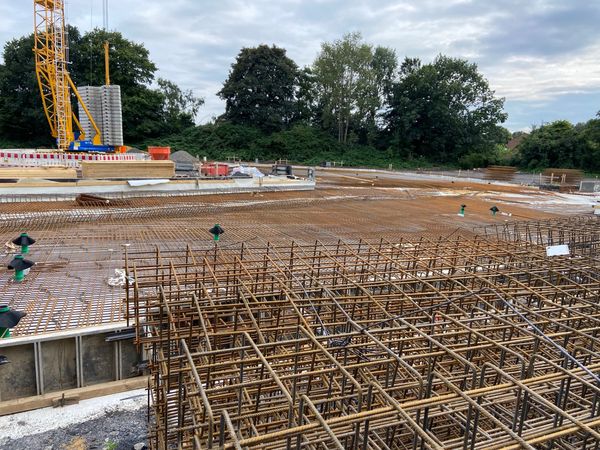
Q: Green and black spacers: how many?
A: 6